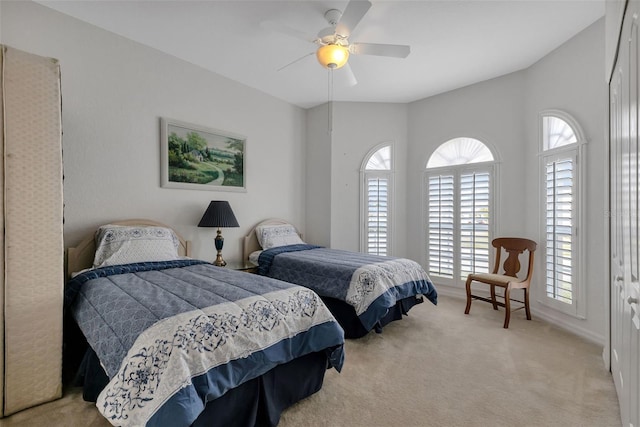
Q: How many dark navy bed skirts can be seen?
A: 2